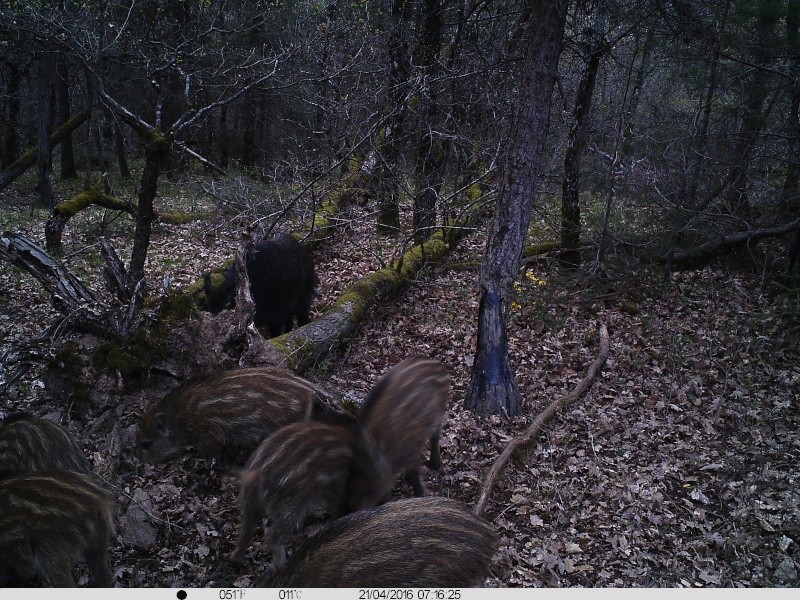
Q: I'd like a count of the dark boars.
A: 1